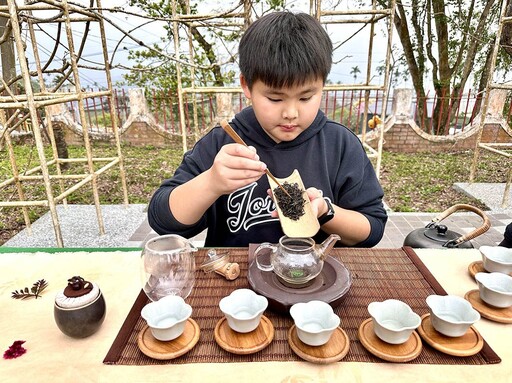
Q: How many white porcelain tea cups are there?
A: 7